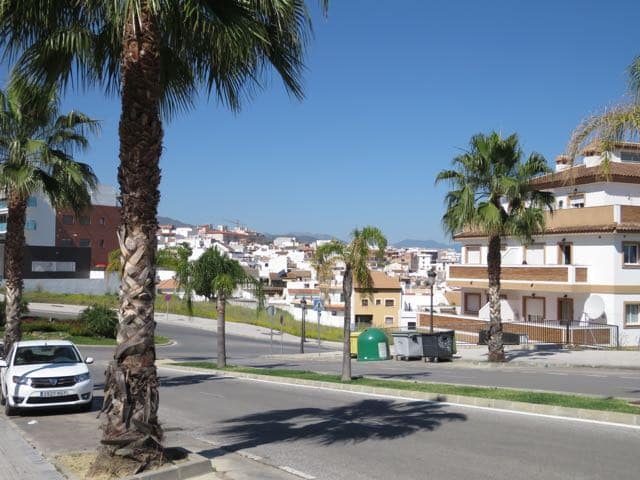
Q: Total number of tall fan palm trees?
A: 3